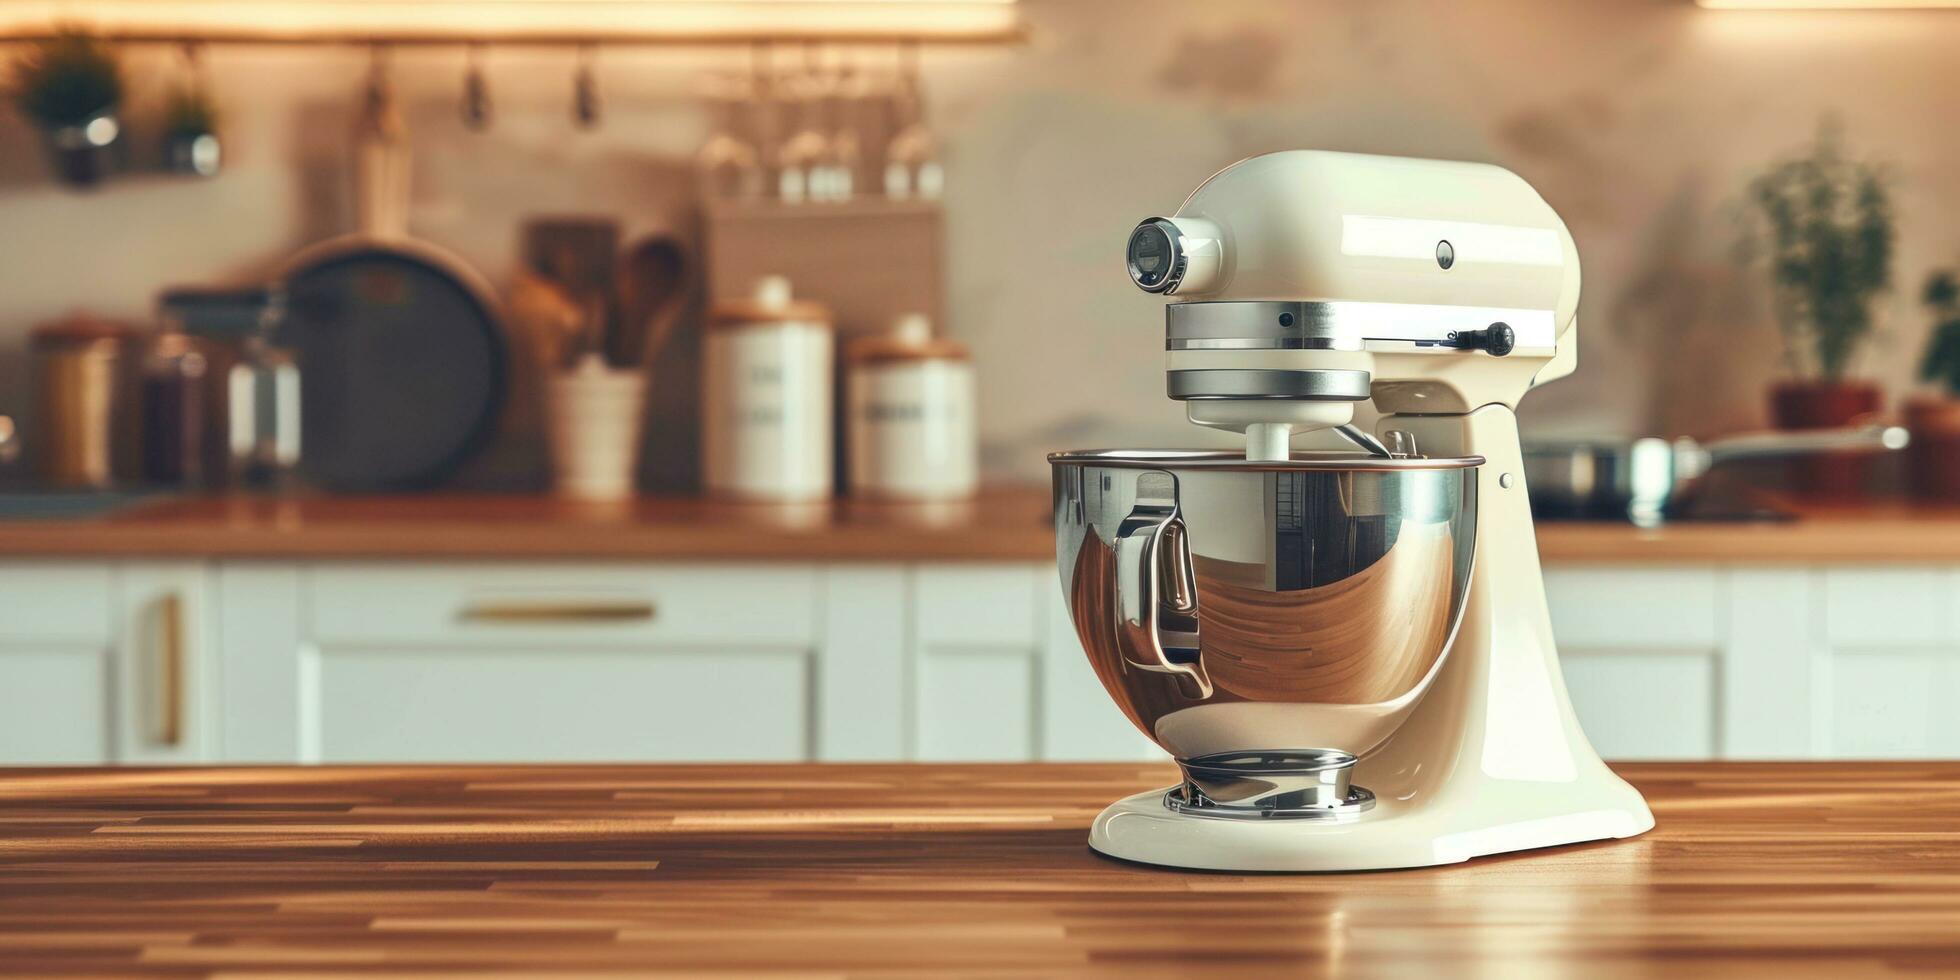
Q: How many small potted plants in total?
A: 4